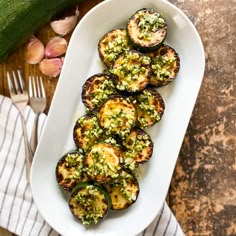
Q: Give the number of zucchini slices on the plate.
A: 13